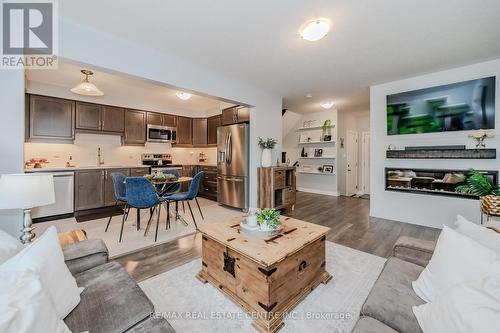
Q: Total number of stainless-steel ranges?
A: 1